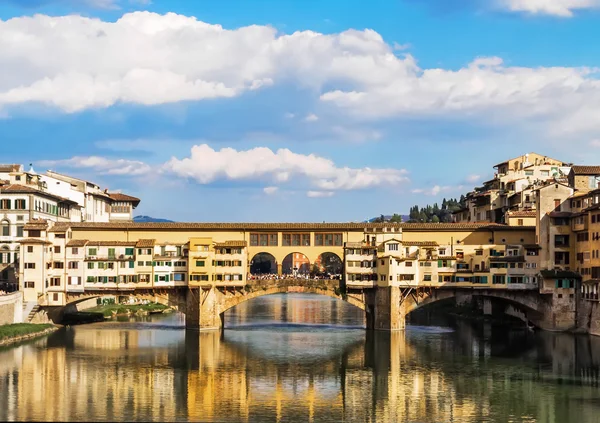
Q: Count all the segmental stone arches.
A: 3